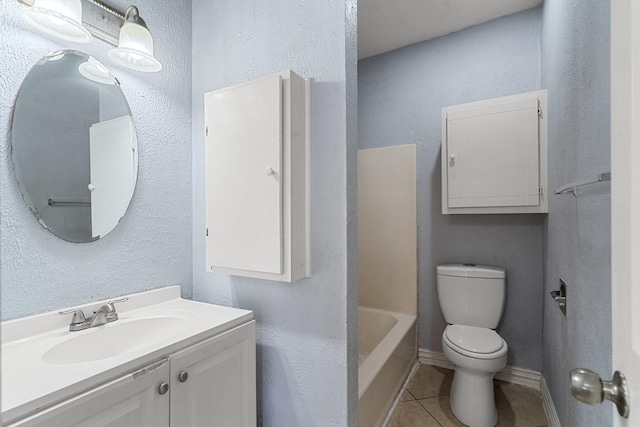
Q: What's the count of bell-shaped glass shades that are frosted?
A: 2